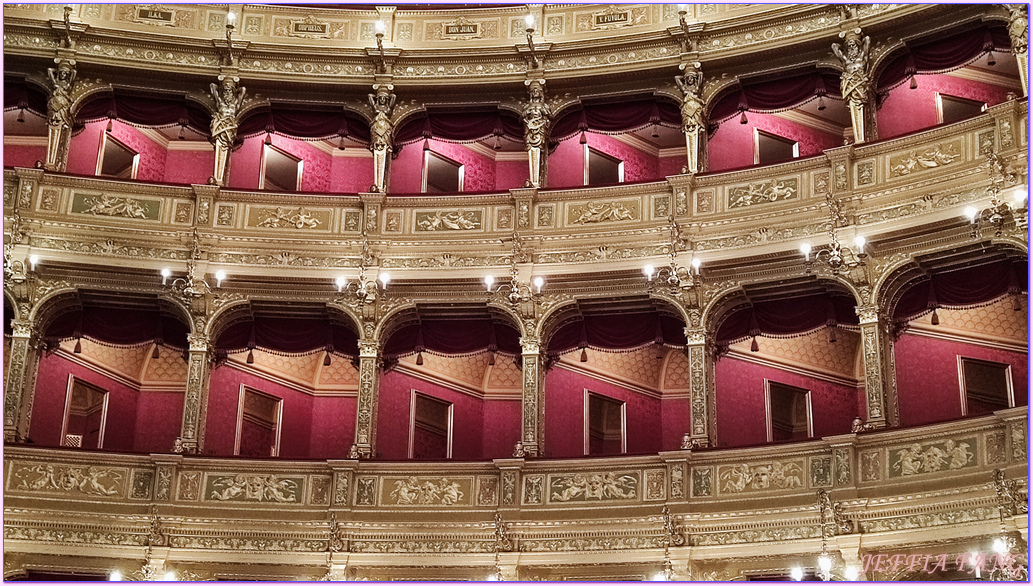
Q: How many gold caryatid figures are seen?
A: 7